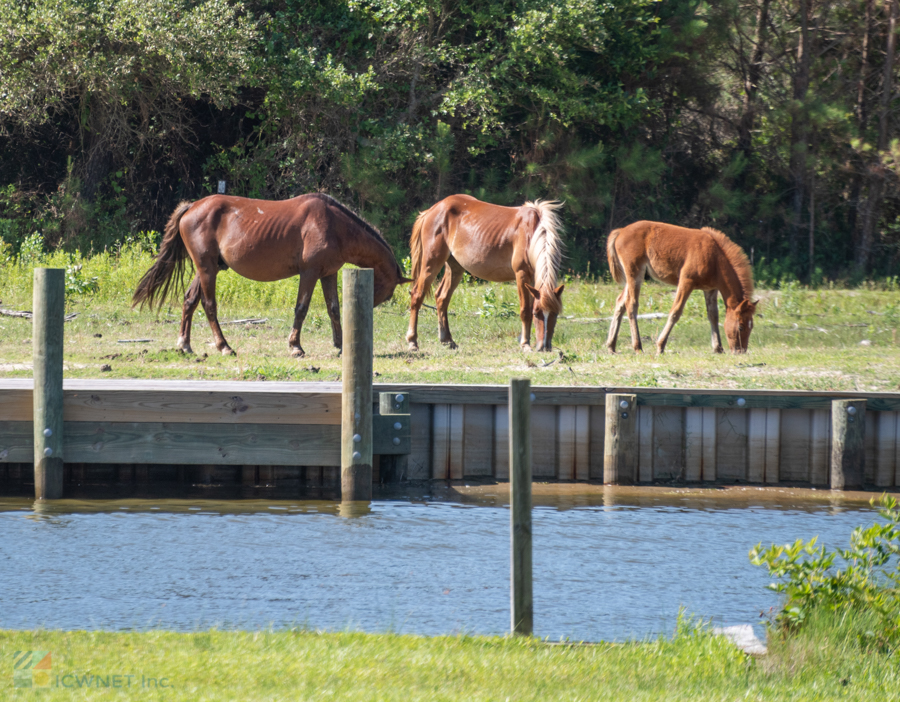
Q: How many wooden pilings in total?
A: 6